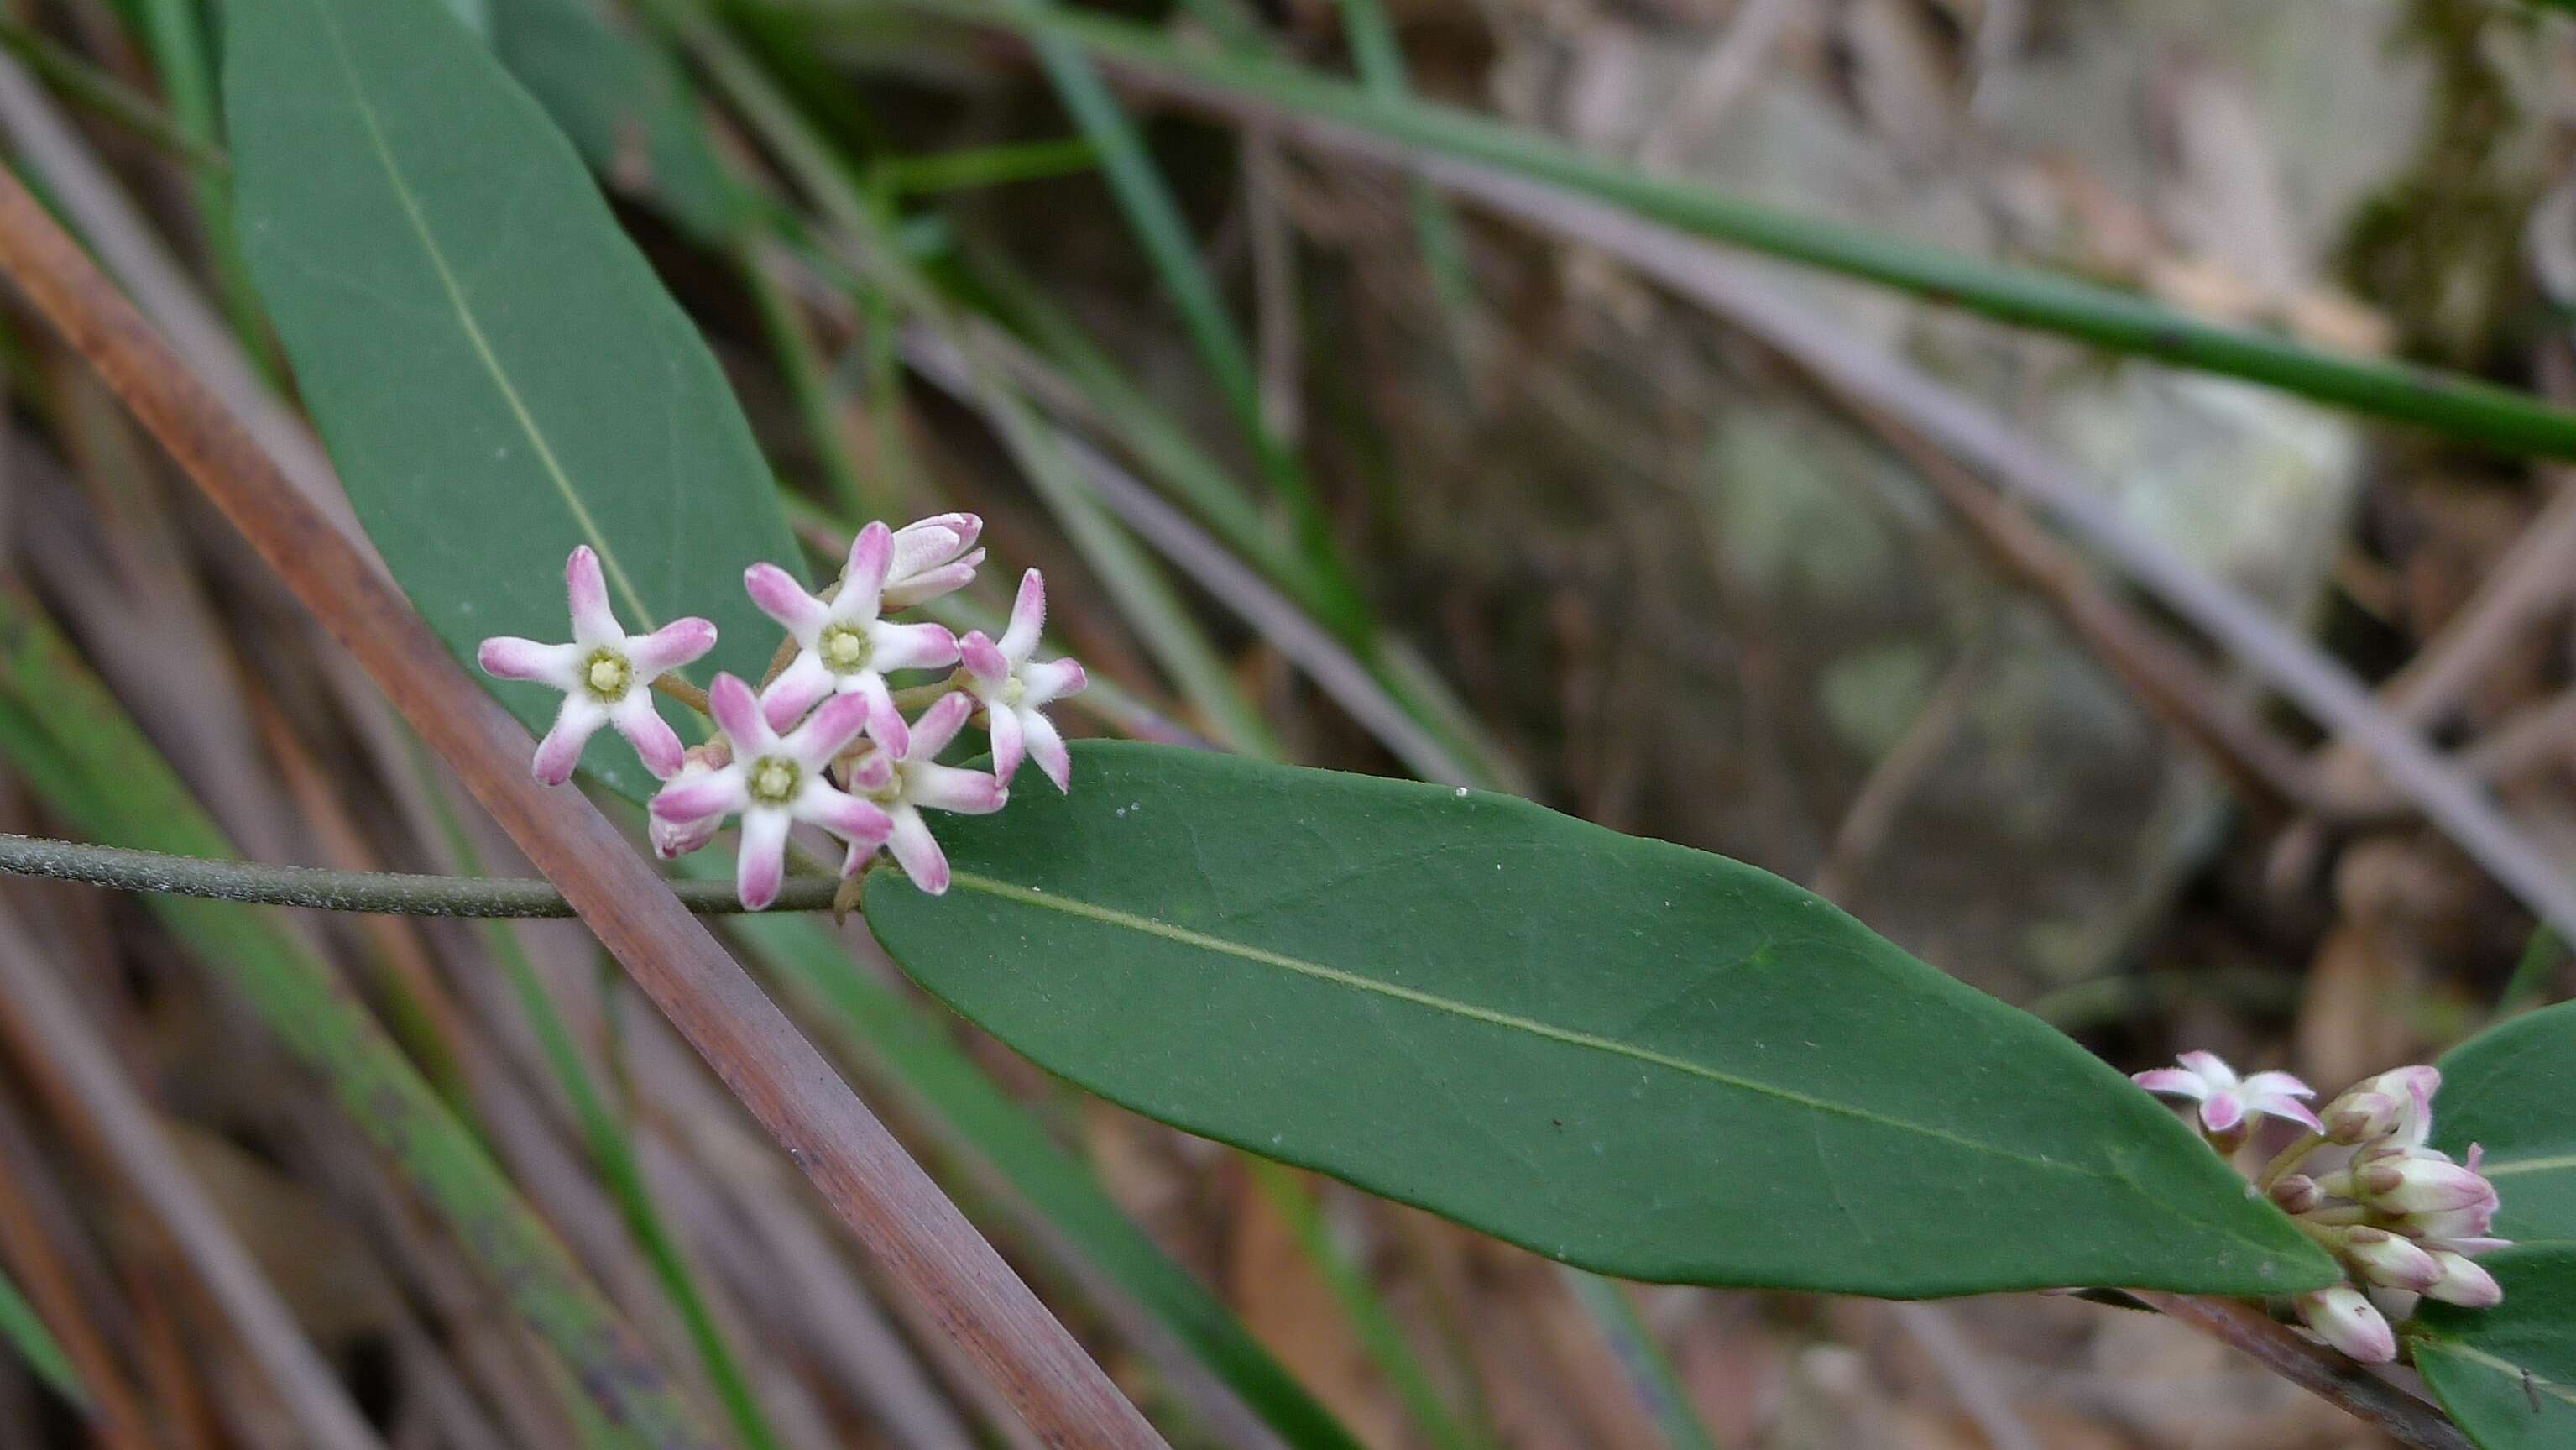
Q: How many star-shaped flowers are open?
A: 6